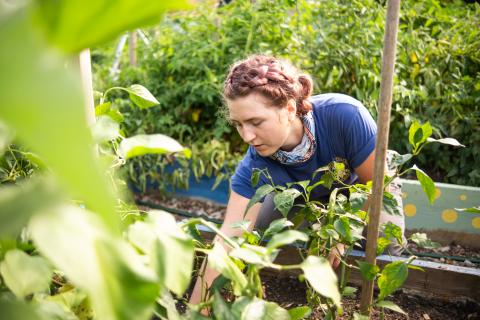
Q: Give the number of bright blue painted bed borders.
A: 1